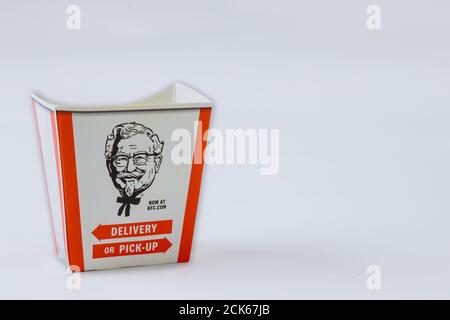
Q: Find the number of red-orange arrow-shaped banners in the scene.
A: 2